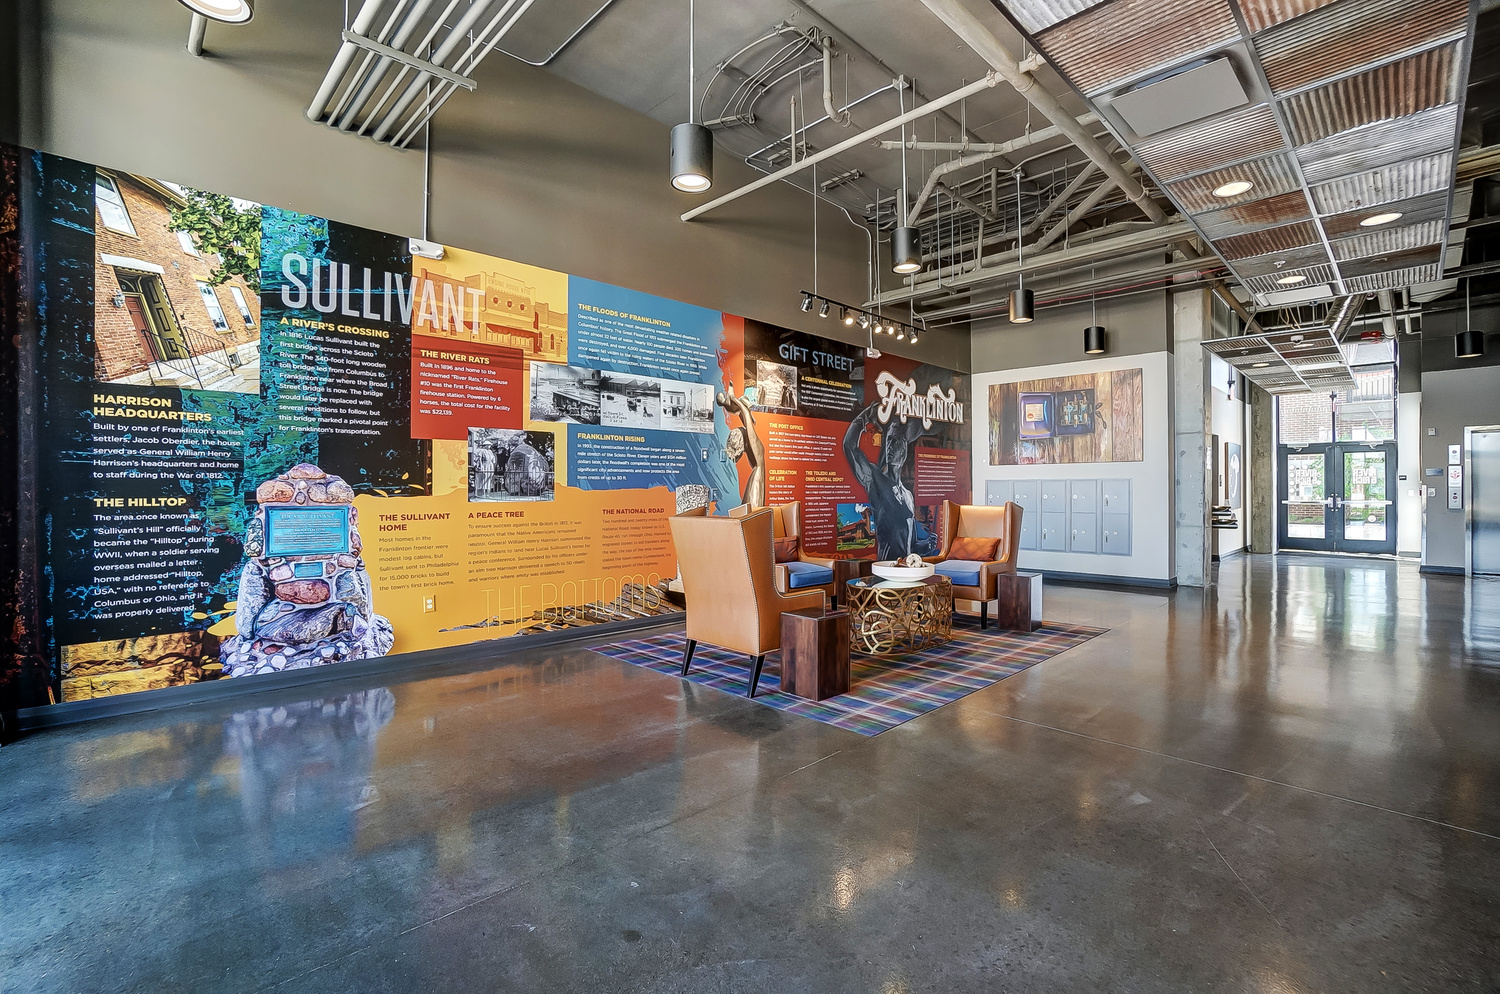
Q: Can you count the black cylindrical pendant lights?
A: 6